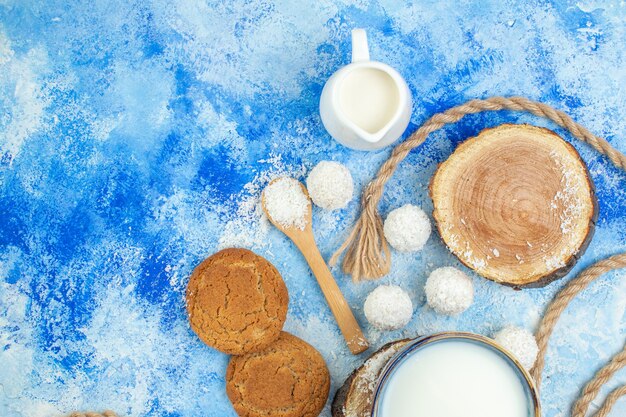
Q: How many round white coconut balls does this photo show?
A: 5